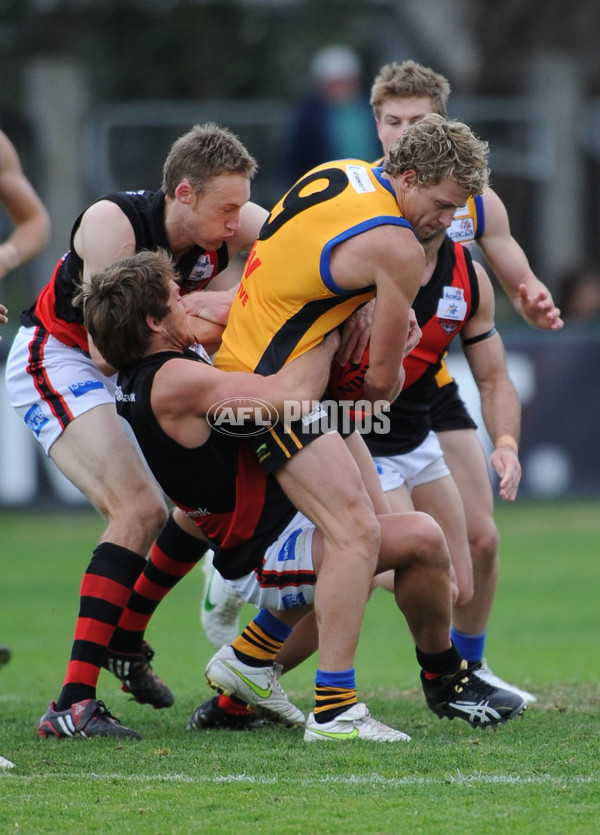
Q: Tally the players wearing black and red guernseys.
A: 3